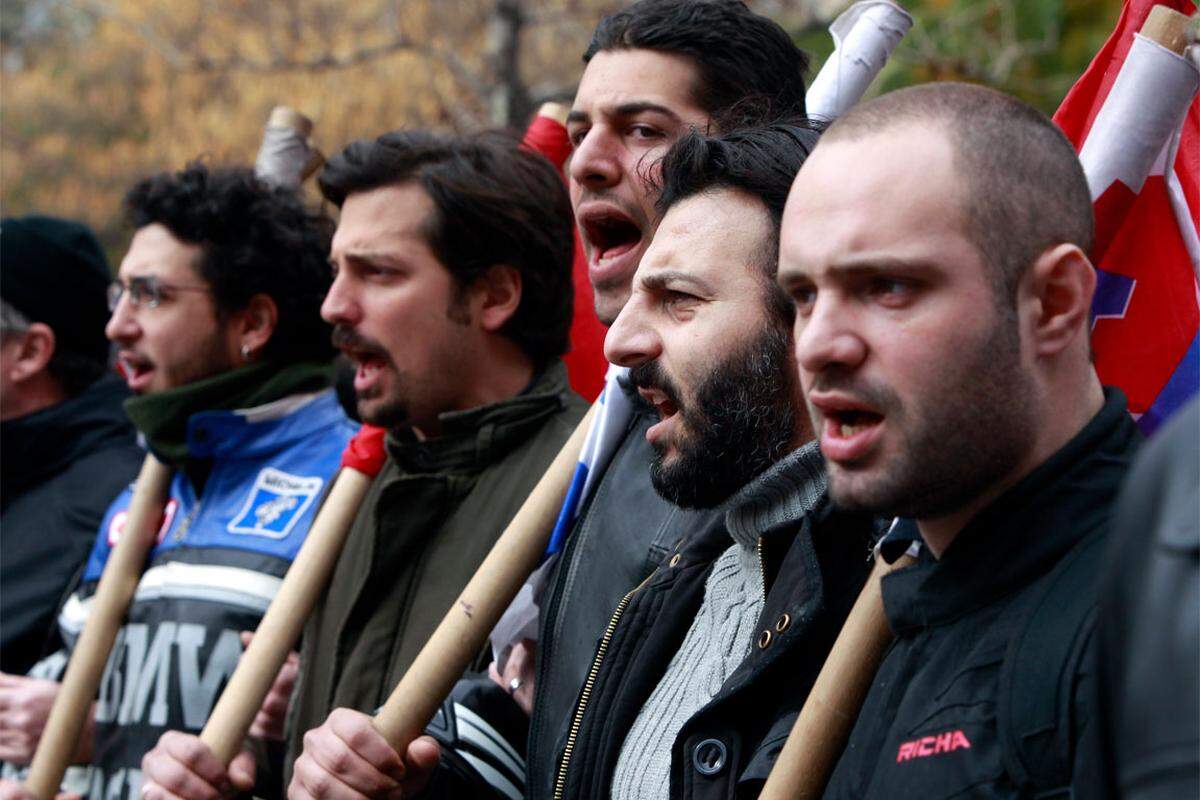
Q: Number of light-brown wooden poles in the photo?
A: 4